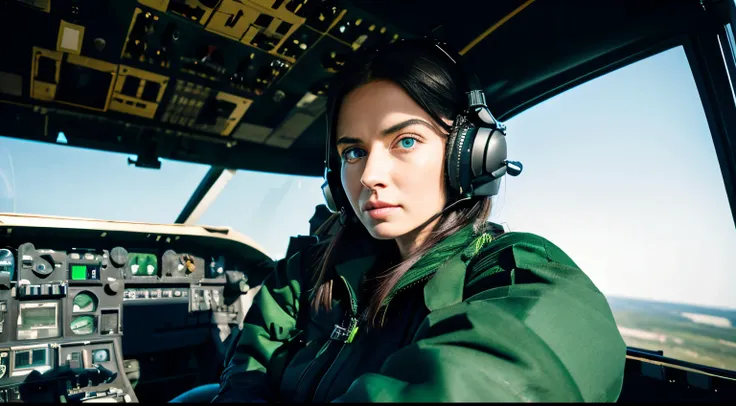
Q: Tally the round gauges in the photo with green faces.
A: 2